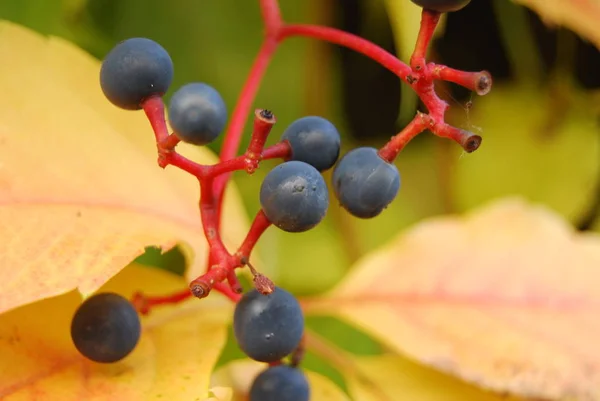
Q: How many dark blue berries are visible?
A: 9